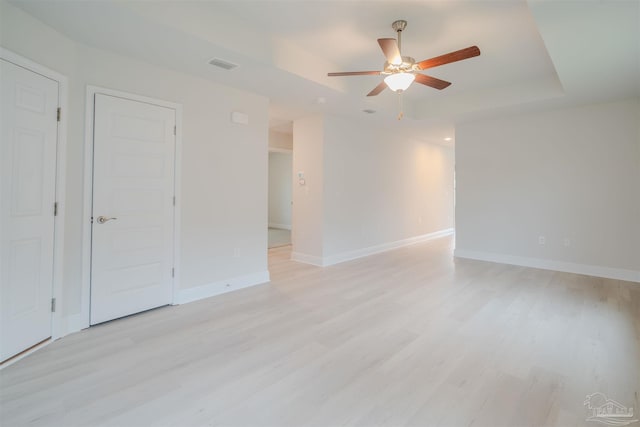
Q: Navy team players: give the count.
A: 0